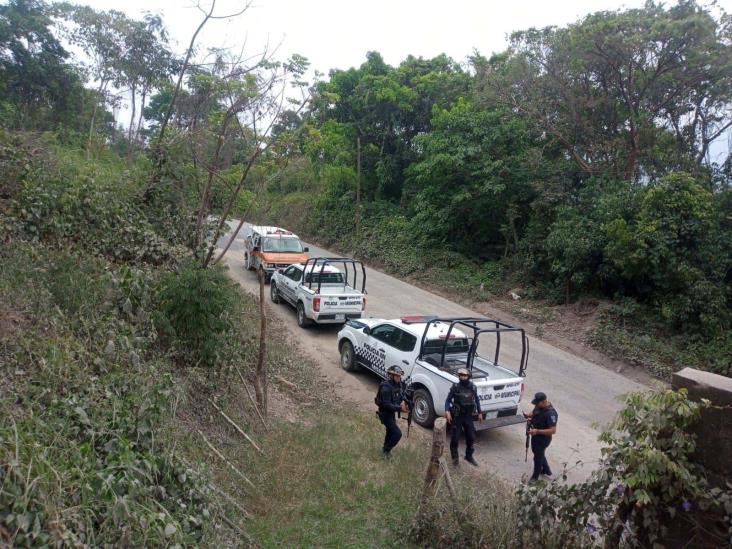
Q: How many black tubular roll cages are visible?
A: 2